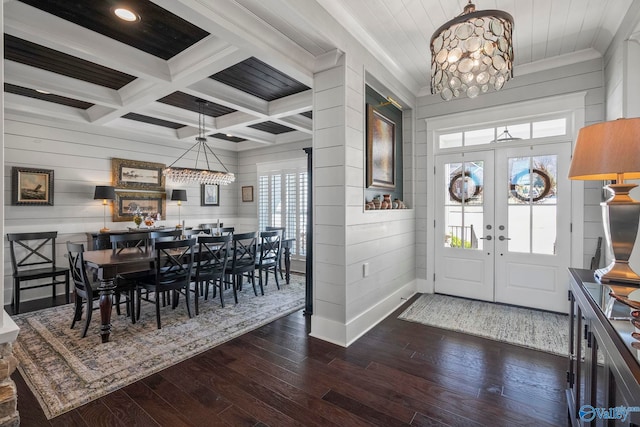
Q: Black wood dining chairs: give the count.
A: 12